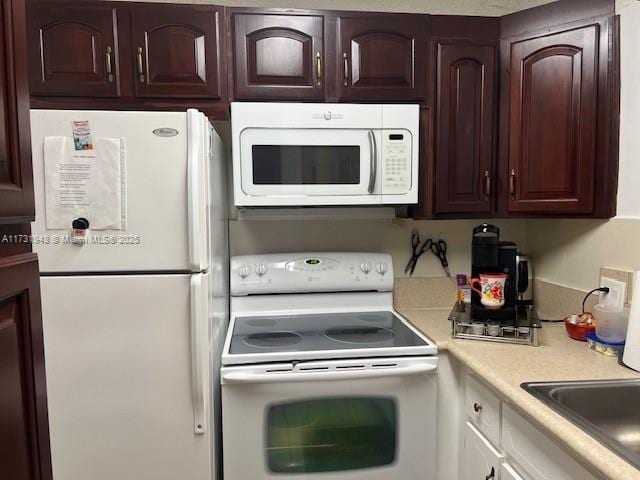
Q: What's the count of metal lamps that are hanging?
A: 0